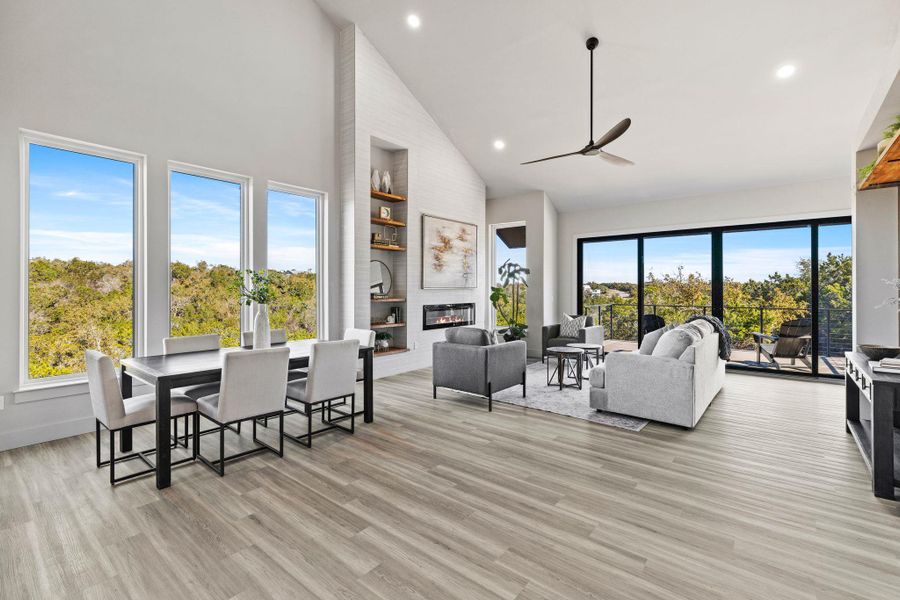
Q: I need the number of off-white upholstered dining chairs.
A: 6